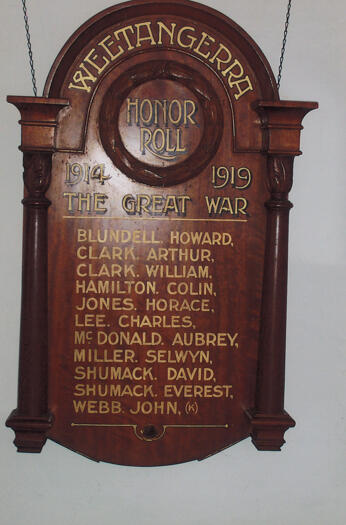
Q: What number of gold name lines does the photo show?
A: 11